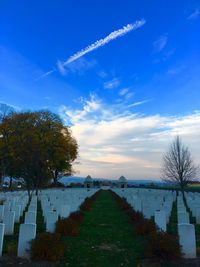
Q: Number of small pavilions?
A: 2